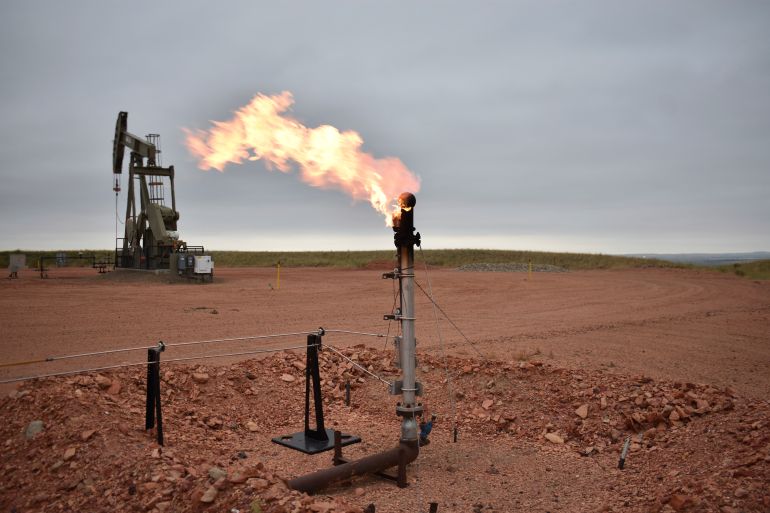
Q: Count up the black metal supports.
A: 2